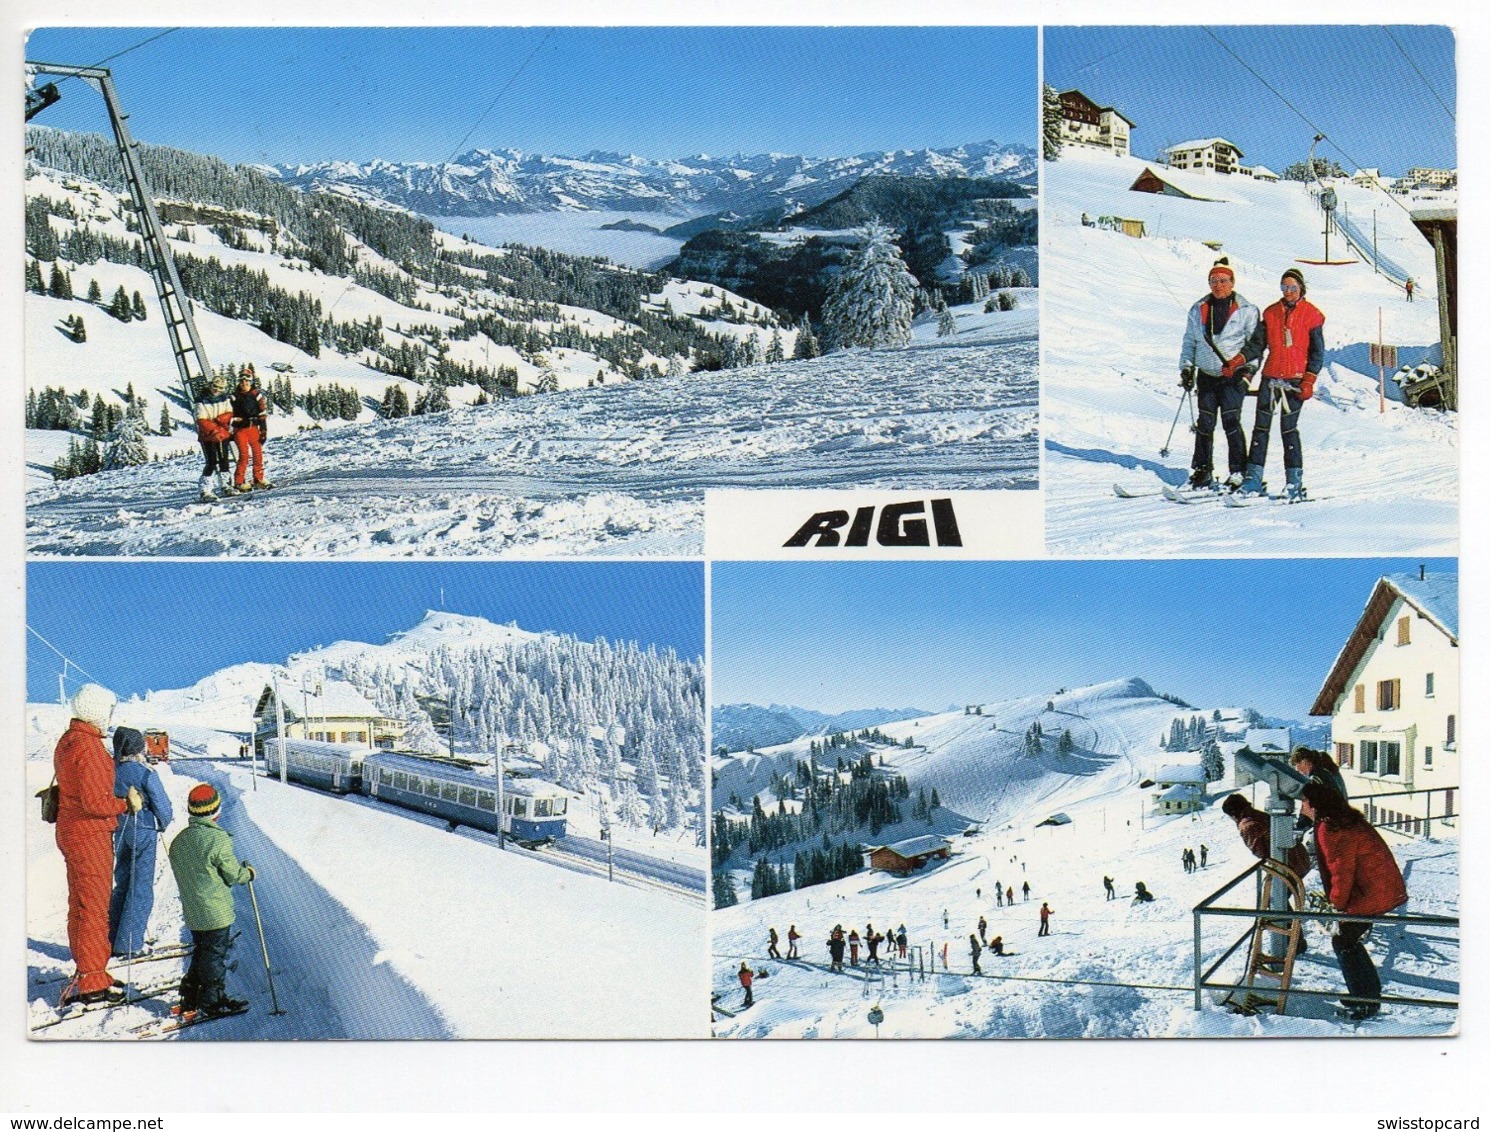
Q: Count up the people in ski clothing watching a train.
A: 3